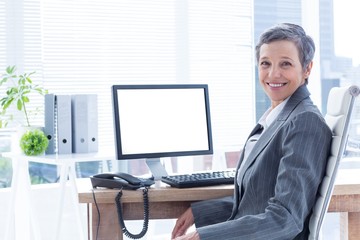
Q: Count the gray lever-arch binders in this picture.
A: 4